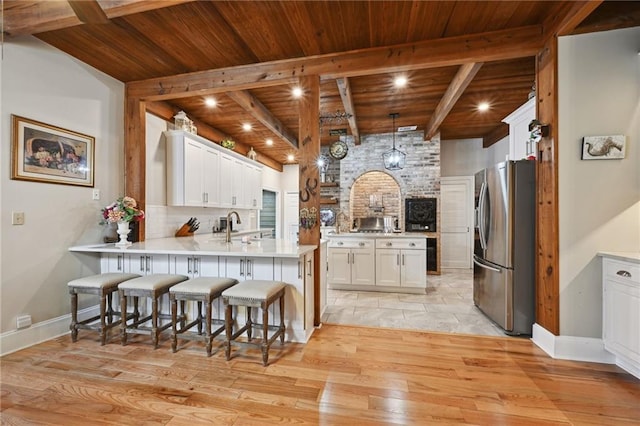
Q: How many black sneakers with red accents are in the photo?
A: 0